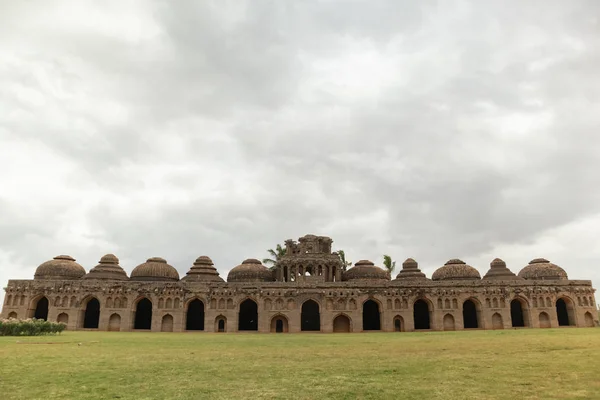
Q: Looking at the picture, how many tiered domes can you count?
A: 4